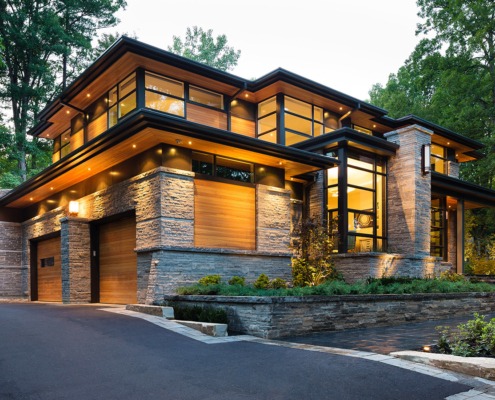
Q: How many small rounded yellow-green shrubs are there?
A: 4